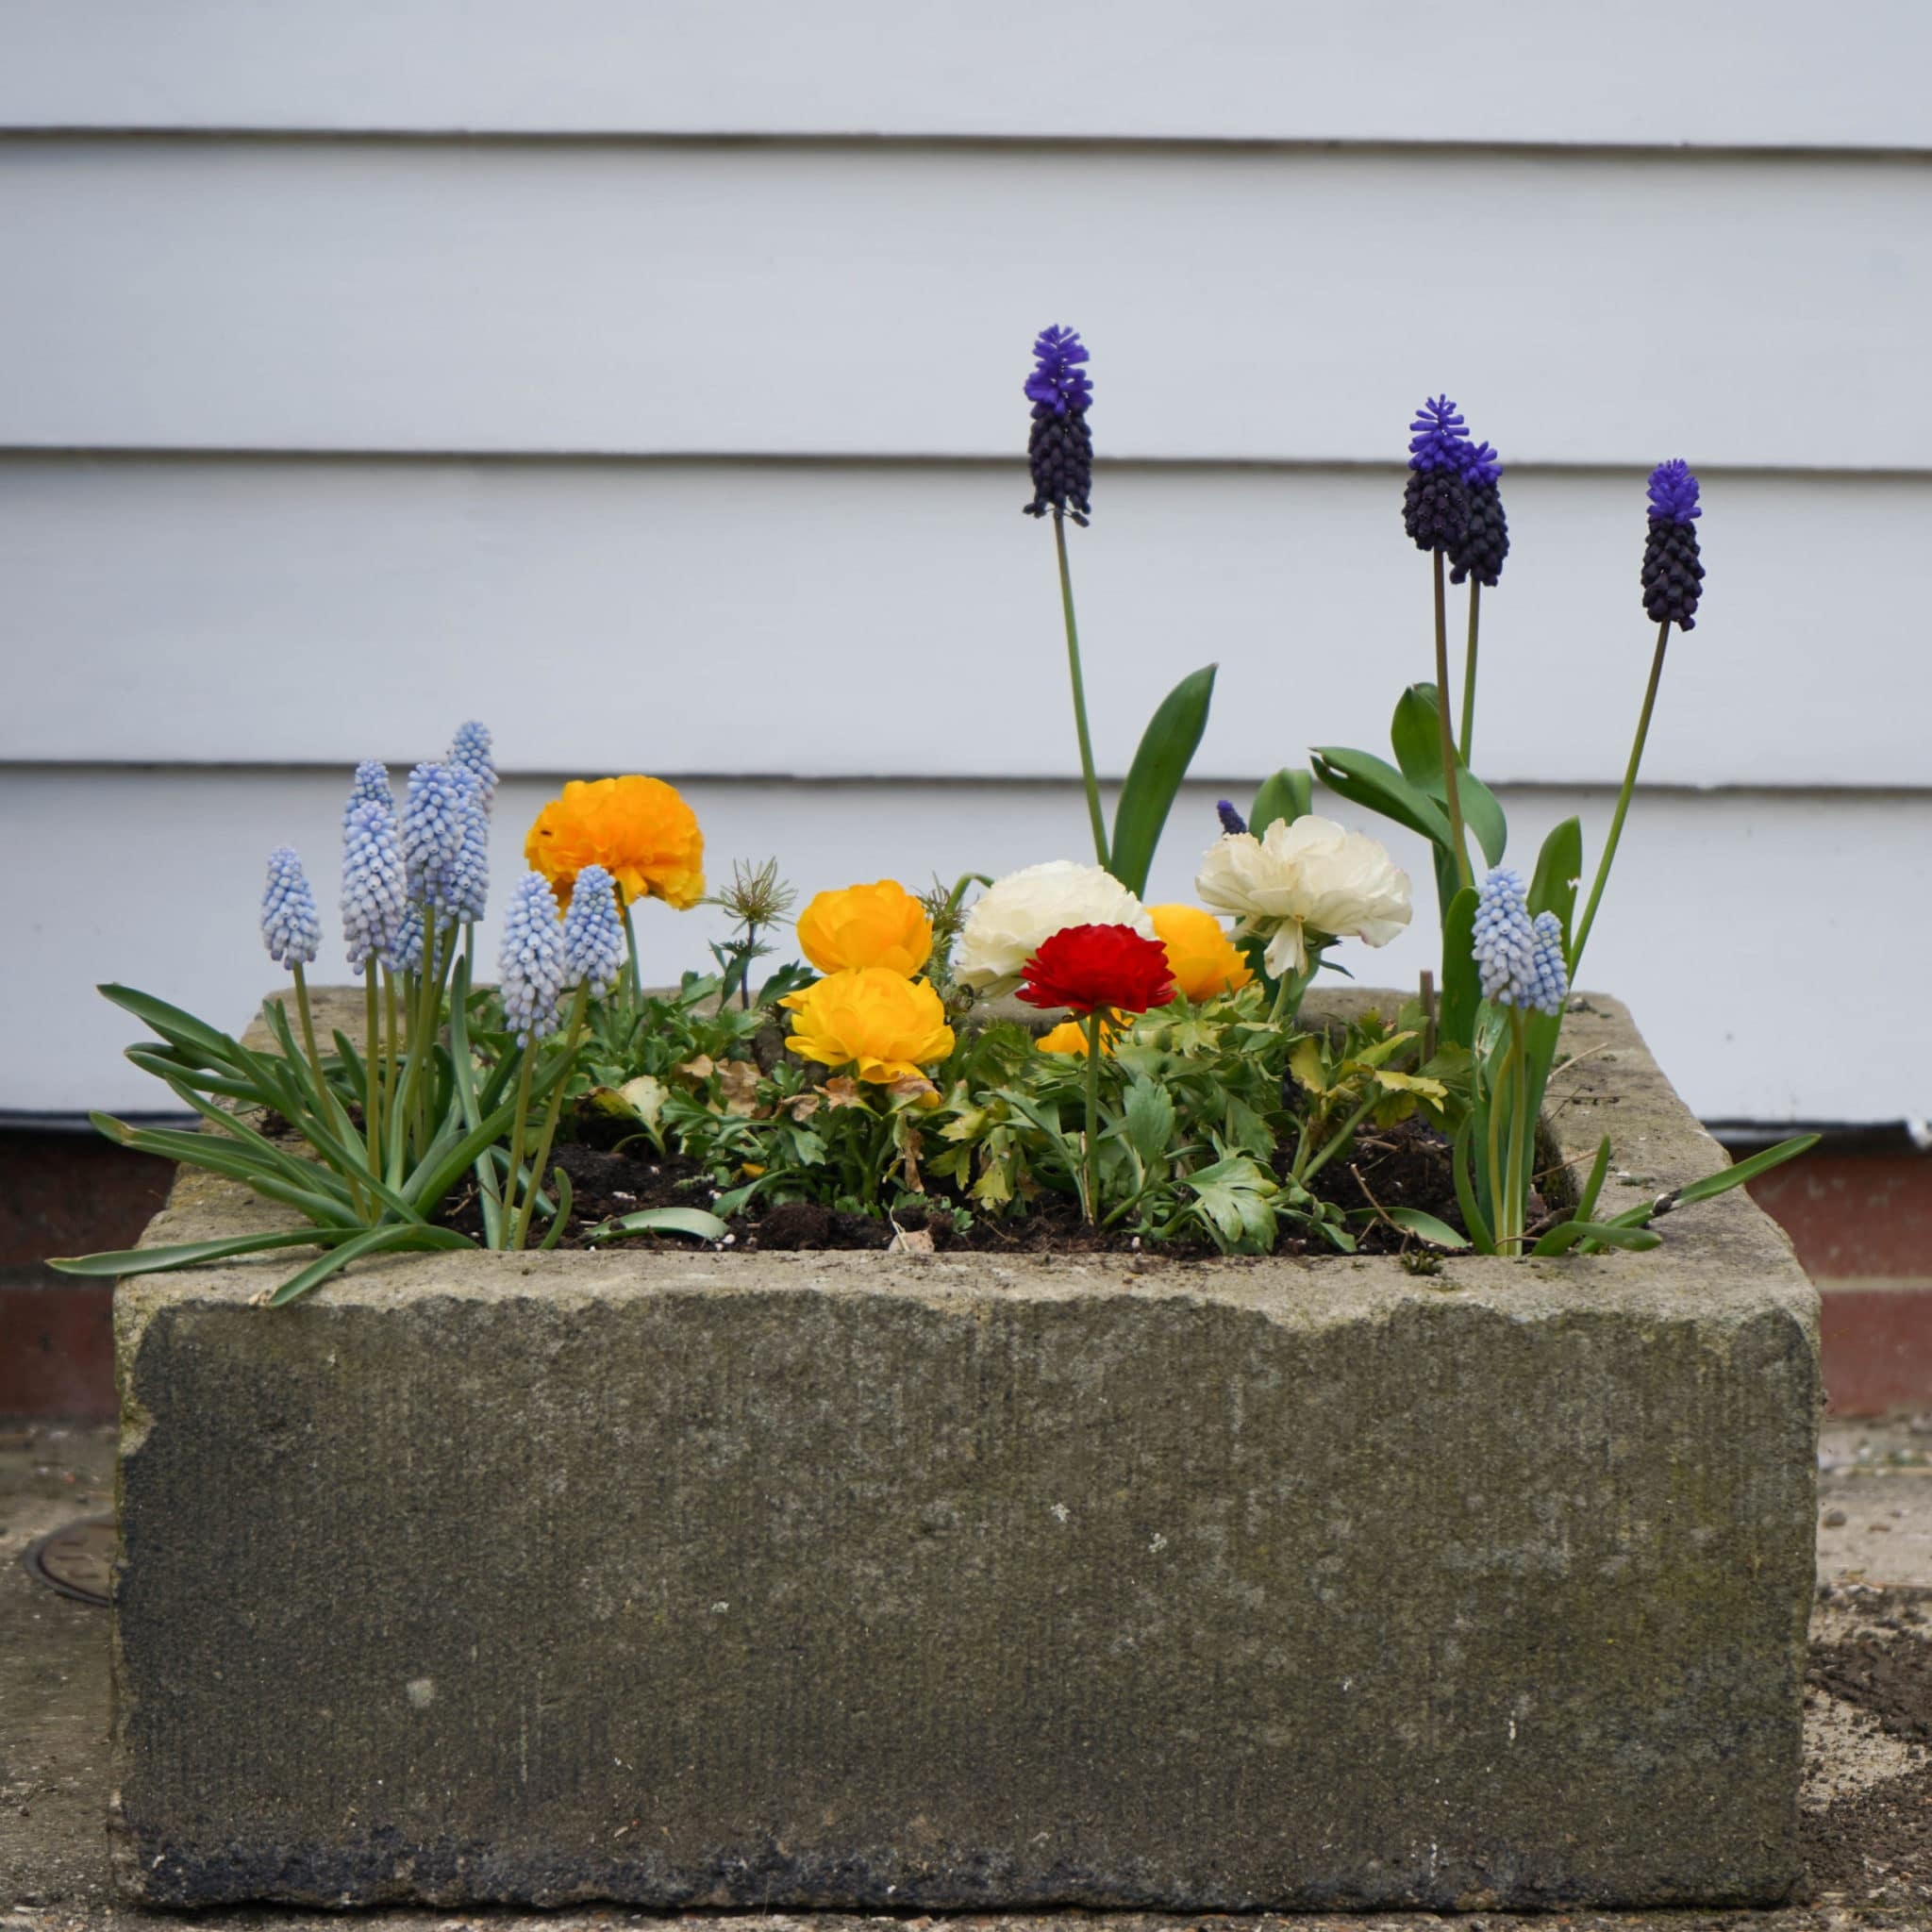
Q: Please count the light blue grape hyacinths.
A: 11